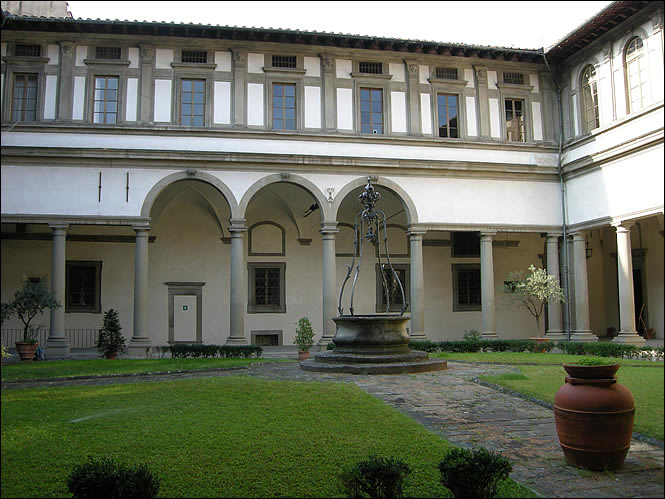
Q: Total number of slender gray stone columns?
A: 9